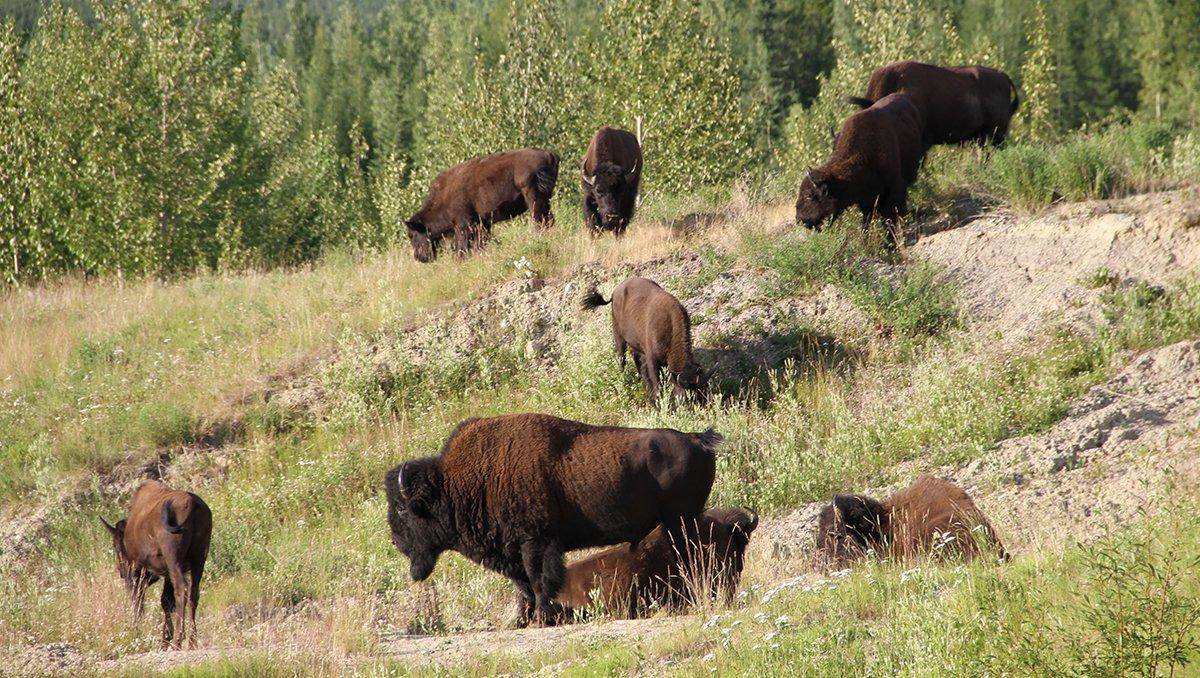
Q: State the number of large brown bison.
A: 9